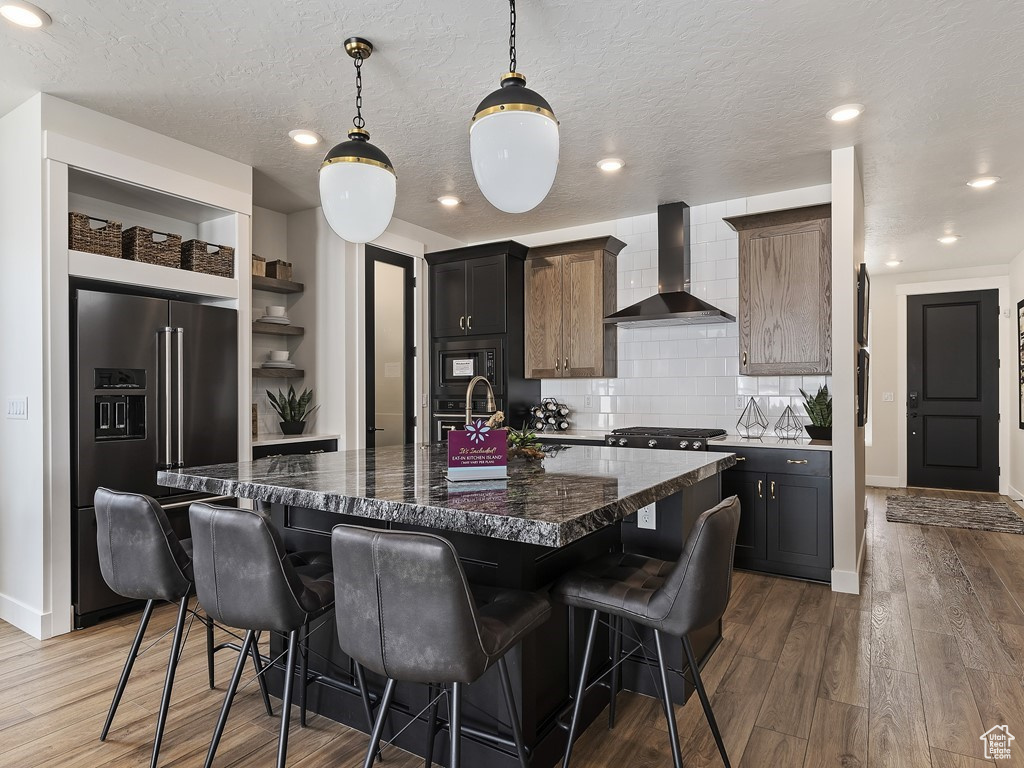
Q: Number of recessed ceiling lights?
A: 8